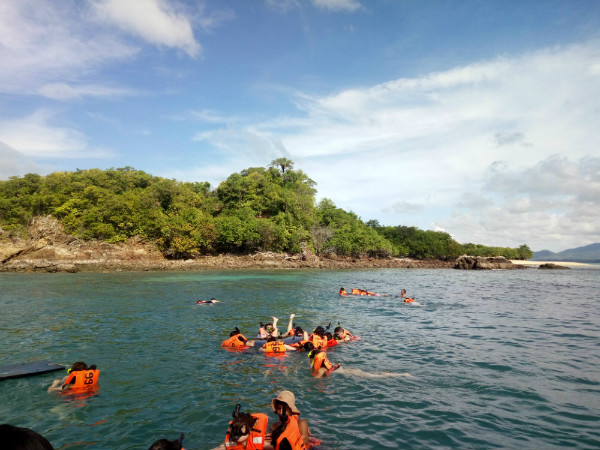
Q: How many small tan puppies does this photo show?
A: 0